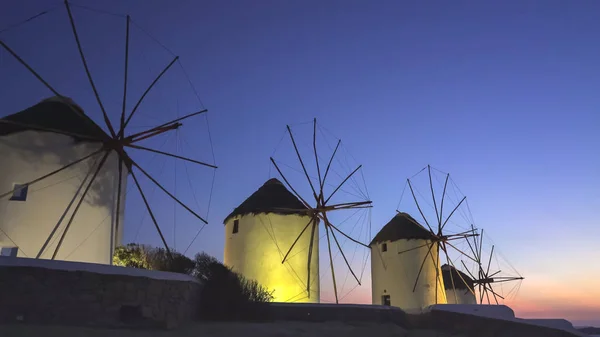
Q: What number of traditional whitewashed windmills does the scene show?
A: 4